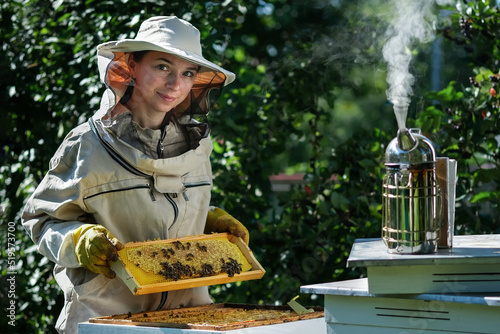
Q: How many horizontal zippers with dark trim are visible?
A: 2